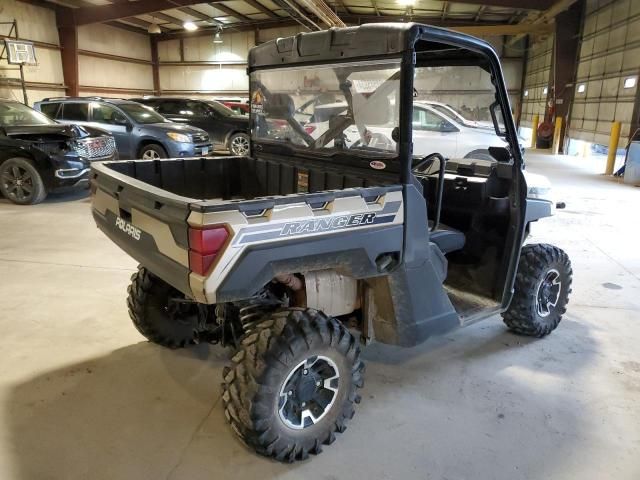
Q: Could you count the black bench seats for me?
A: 1